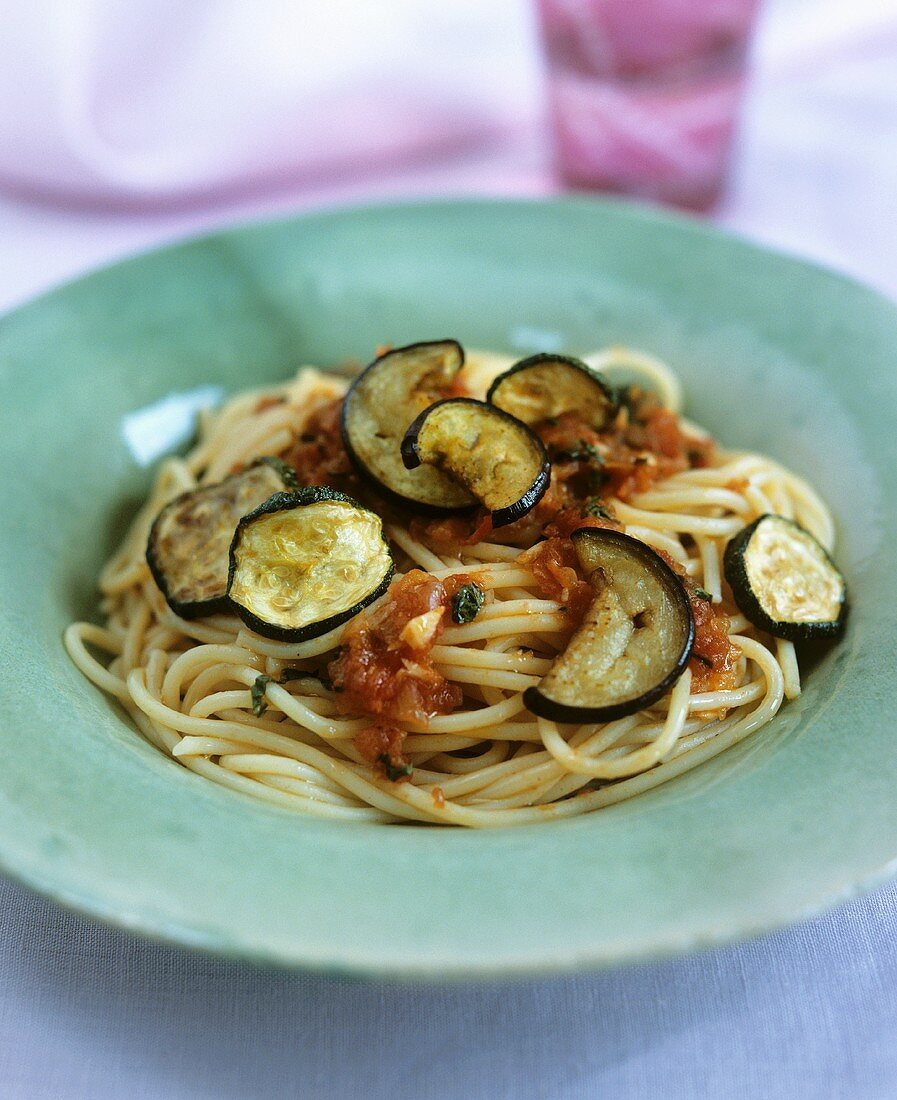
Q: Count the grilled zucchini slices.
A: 4